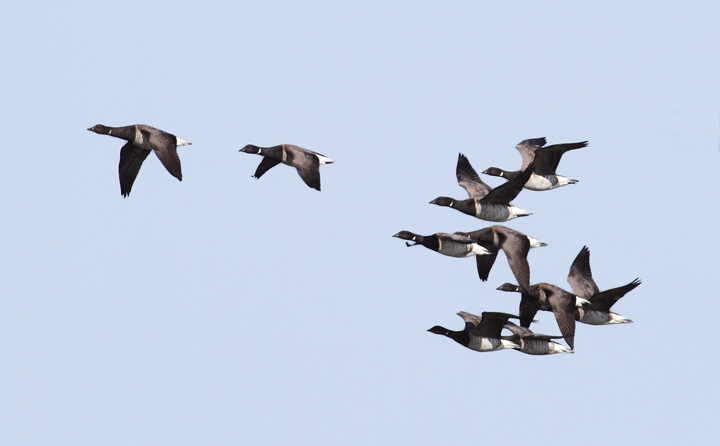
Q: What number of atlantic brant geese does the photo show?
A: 10